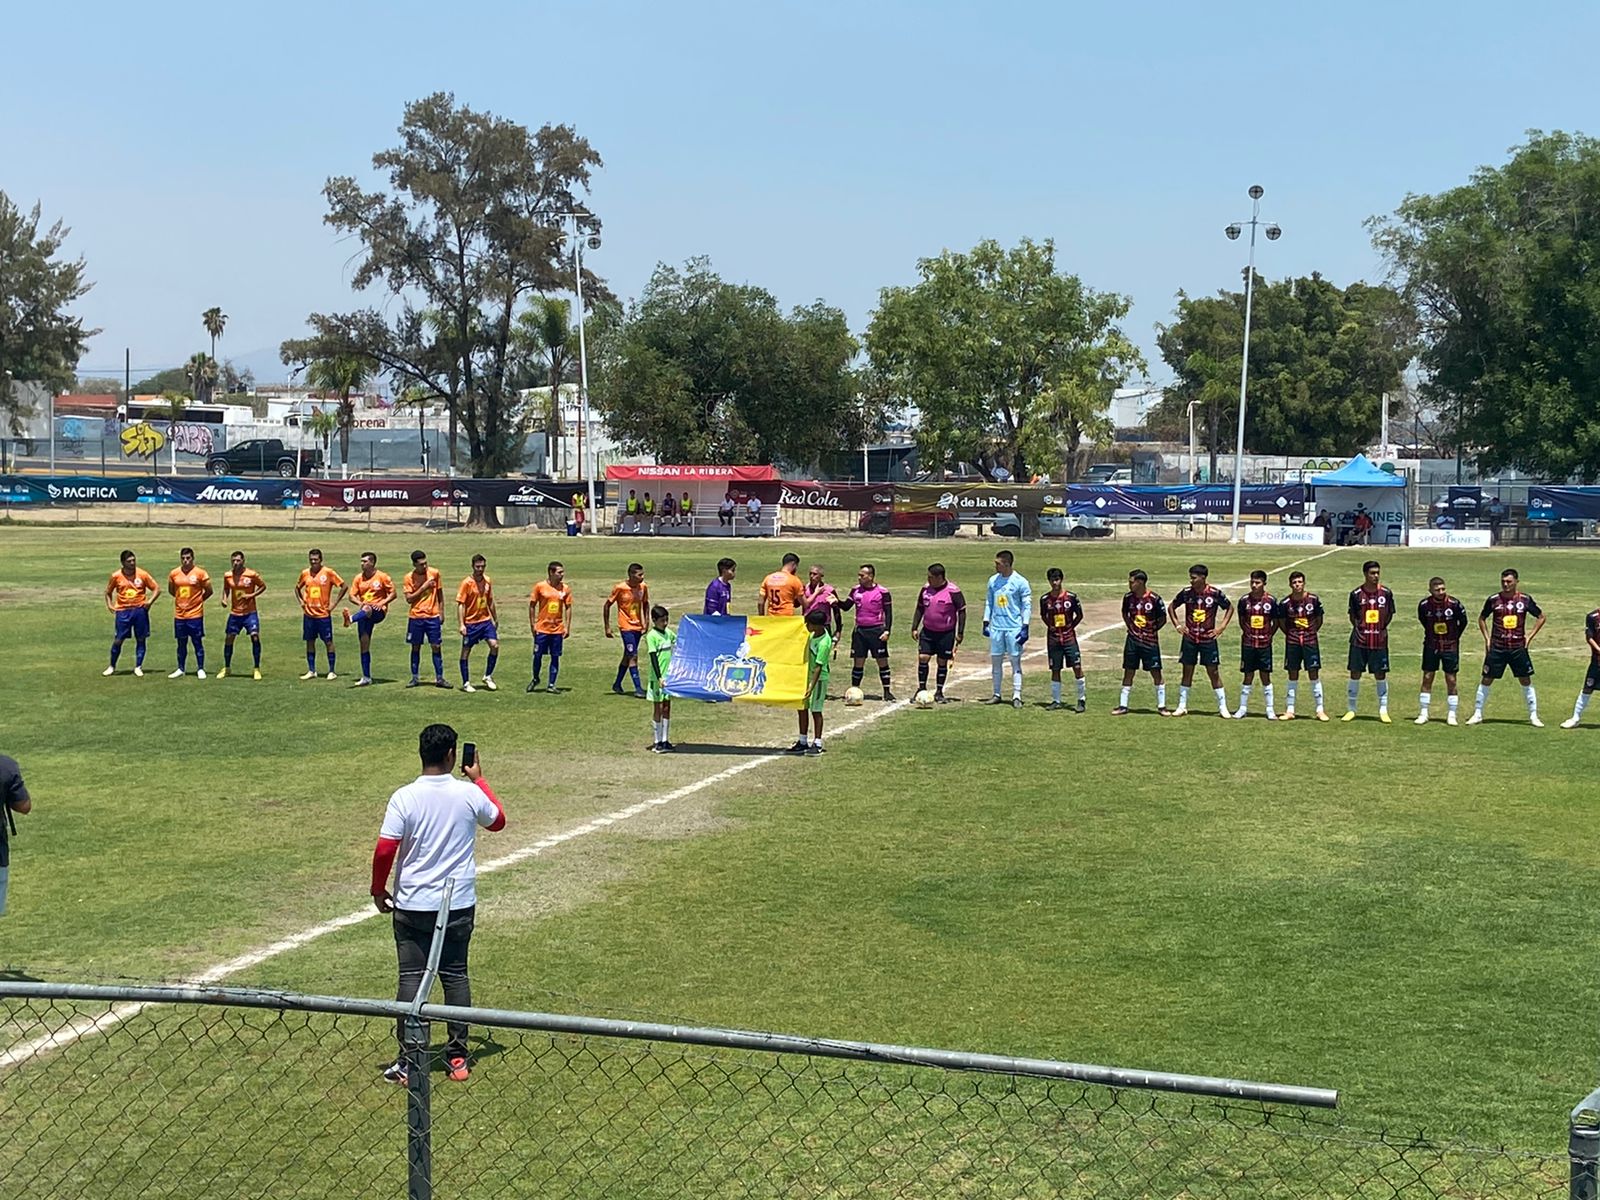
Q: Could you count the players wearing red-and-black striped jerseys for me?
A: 9